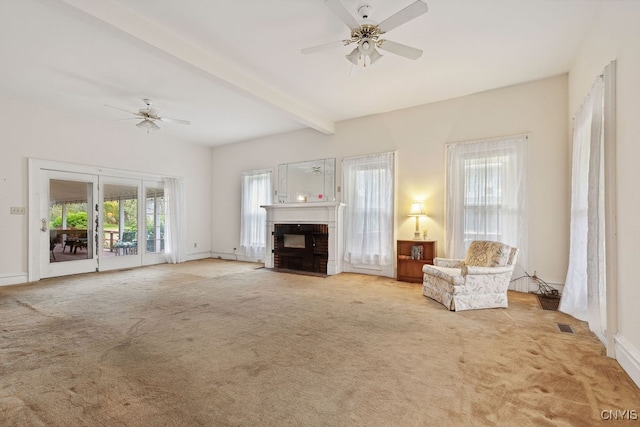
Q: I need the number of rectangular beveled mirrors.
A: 1